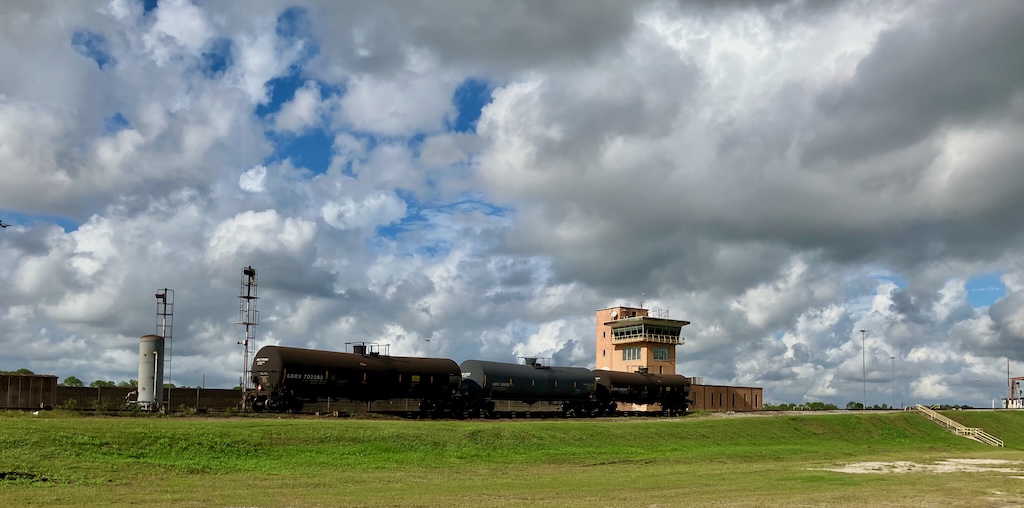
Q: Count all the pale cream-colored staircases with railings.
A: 1